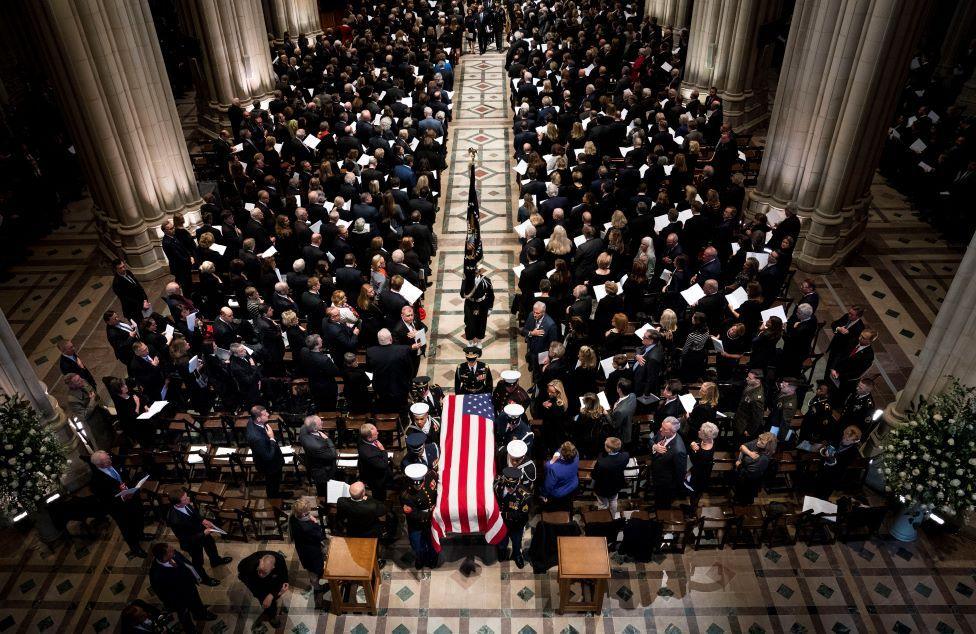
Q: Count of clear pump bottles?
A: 0